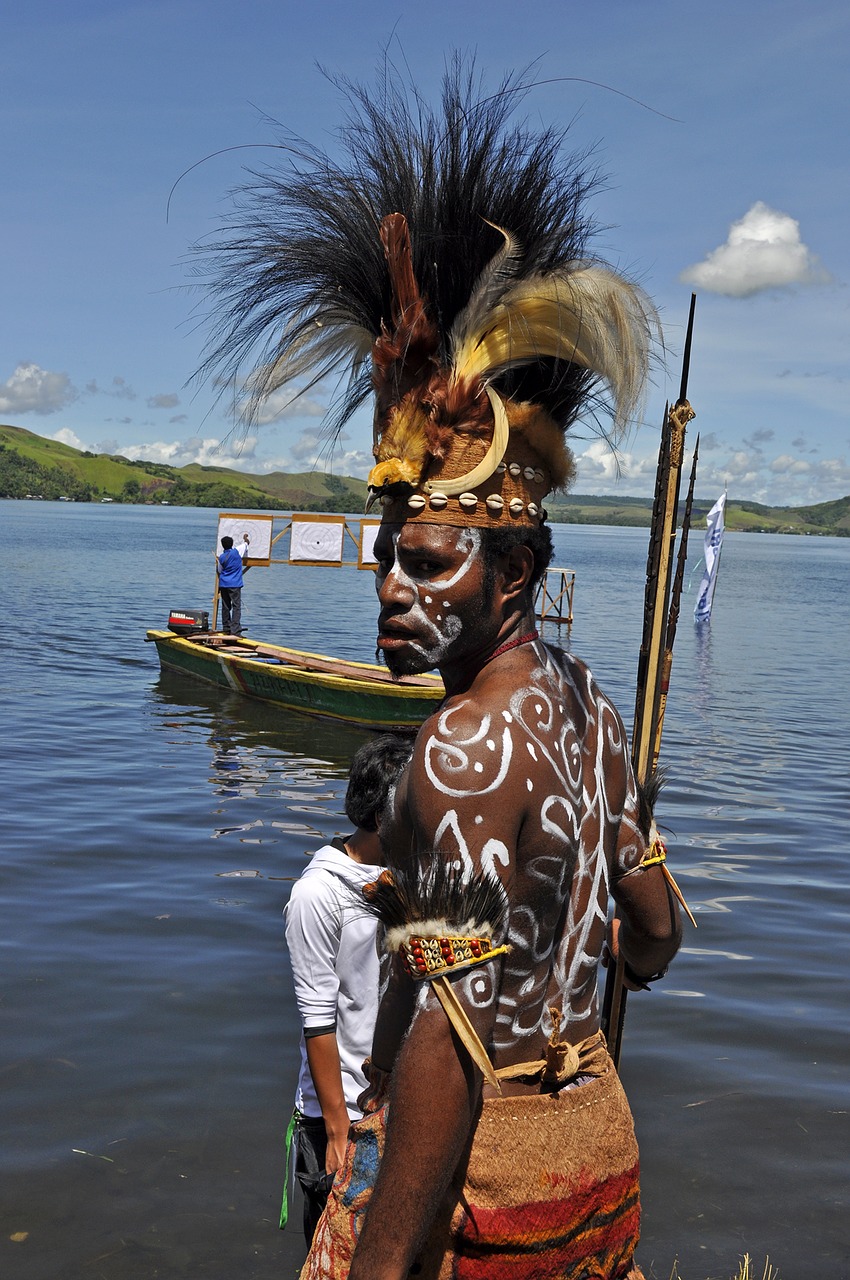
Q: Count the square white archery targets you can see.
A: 3